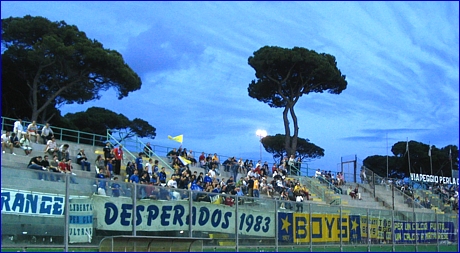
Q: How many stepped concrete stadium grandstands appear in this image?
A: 1